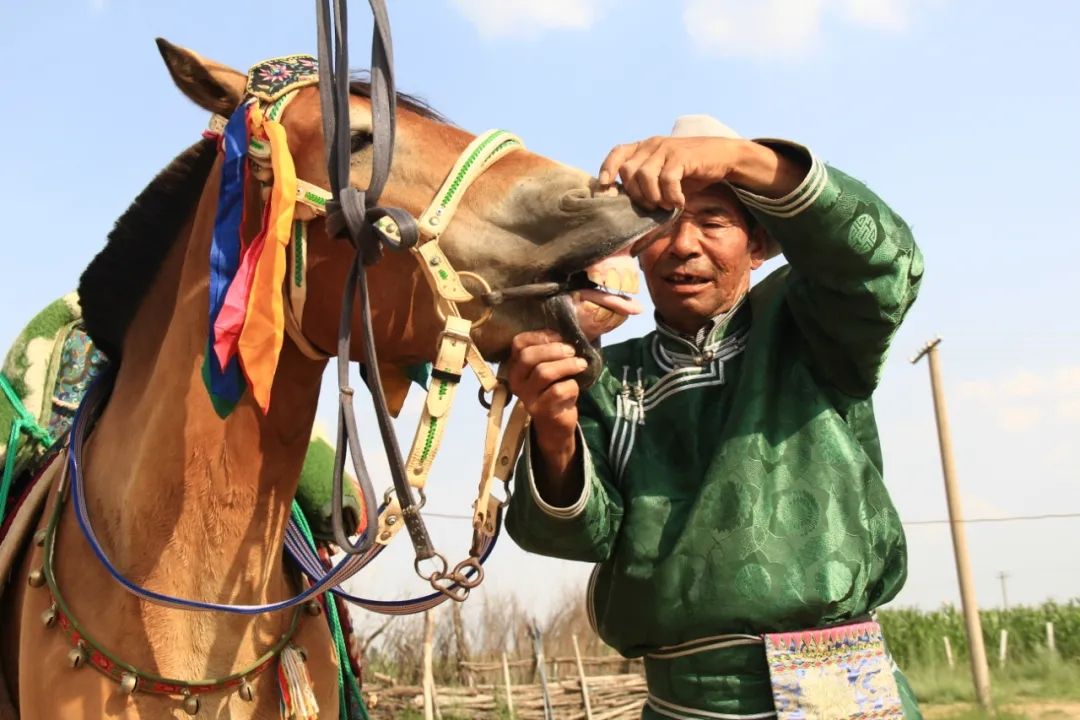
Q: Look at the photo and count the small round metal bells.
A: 9